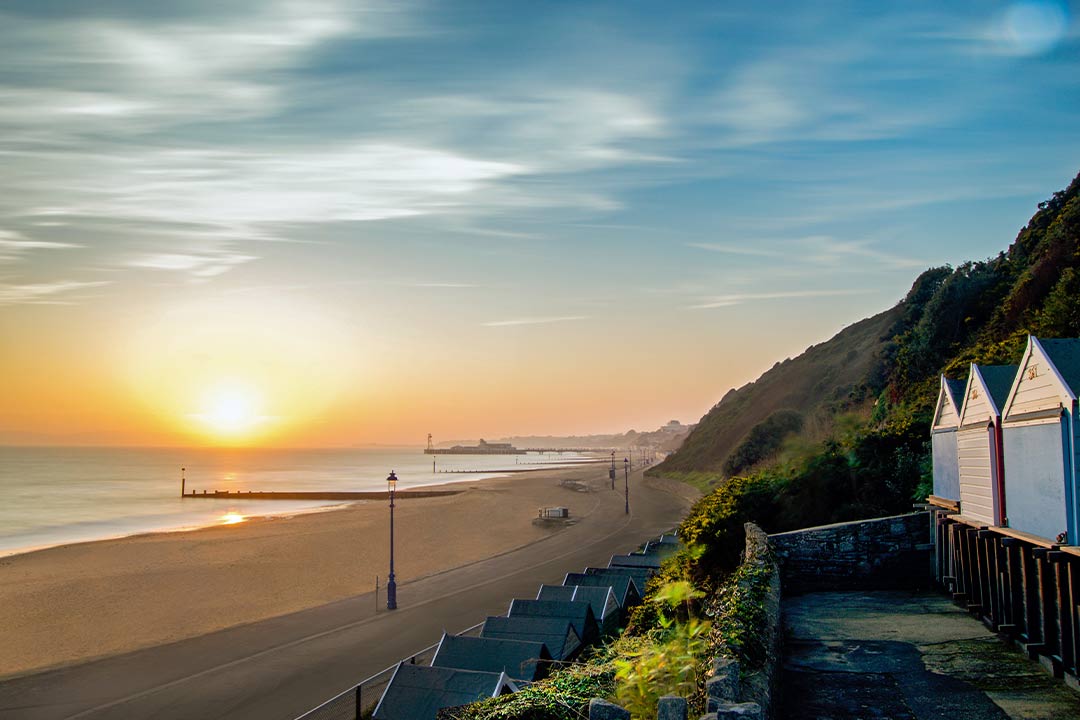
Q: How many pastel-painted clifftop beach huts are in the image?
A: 3